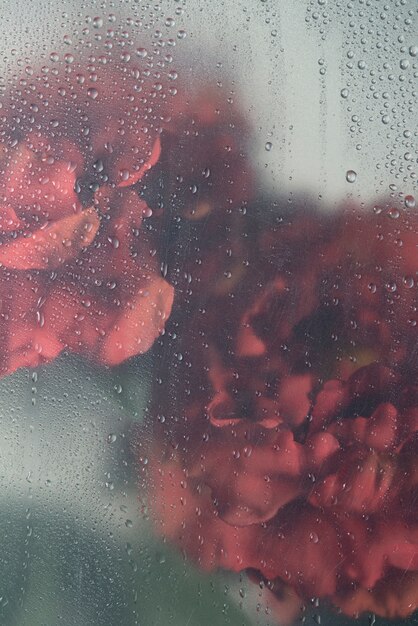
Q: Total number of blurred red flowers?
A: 2